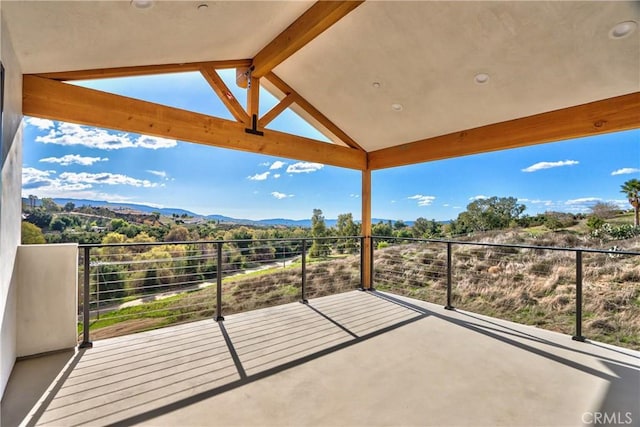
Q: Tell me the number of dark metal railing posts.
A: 7